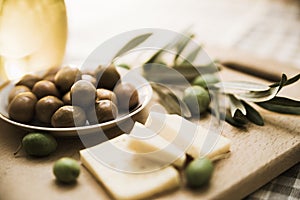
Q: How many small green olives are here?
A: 5